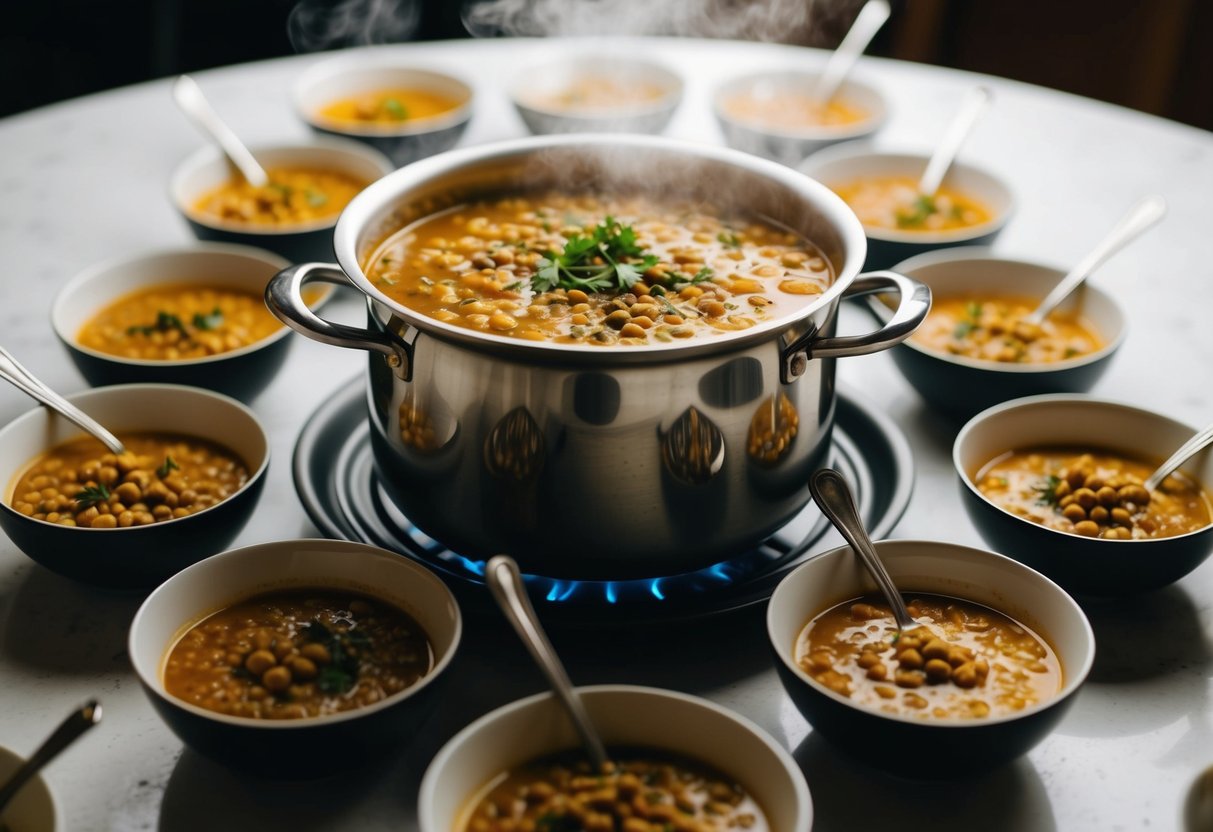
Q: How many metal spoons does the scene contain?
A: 9